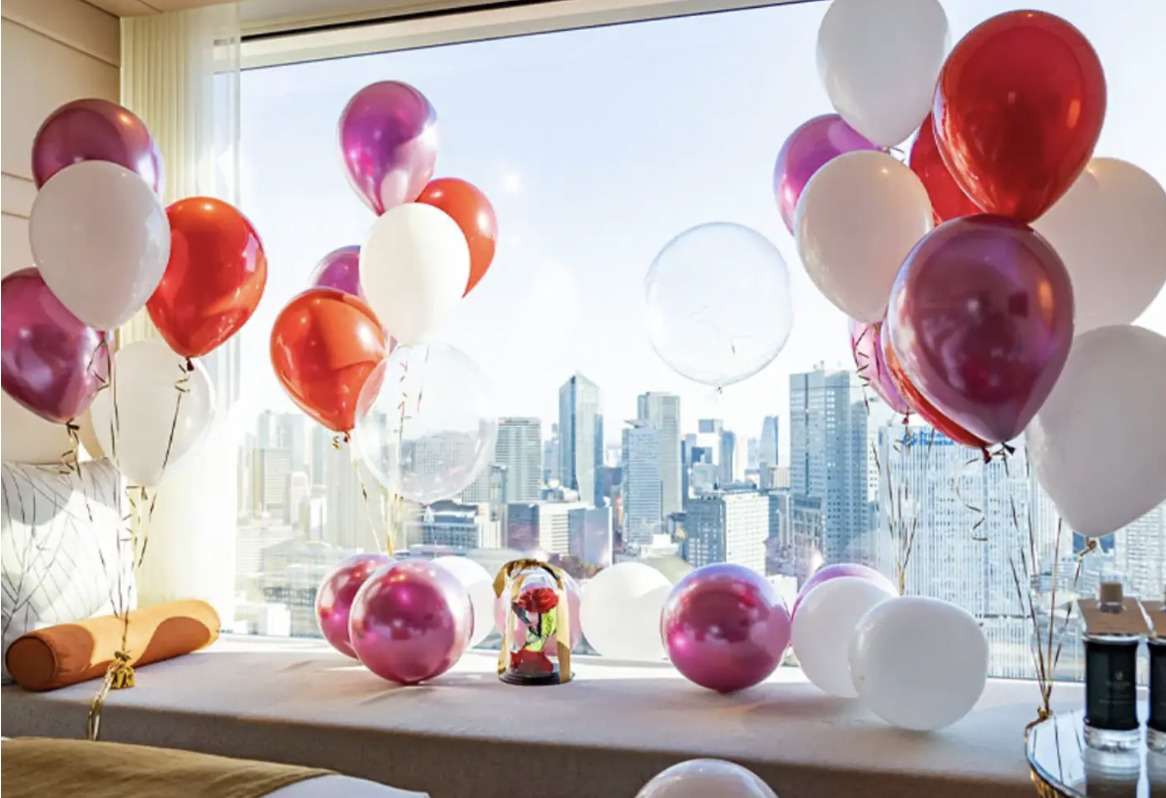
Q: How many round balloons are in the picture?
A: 12